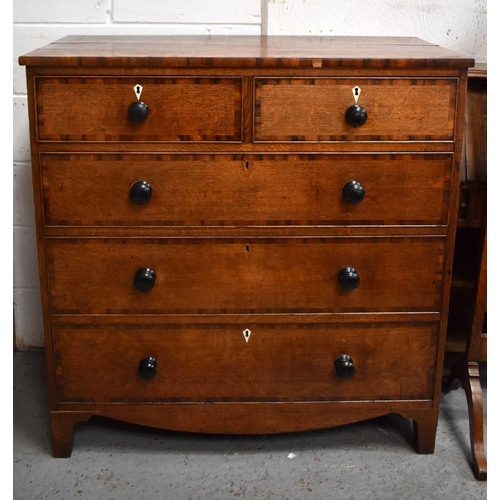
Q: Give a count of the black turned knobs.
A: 8